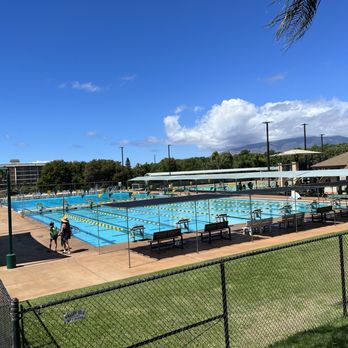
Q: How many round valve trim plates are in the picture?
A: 0